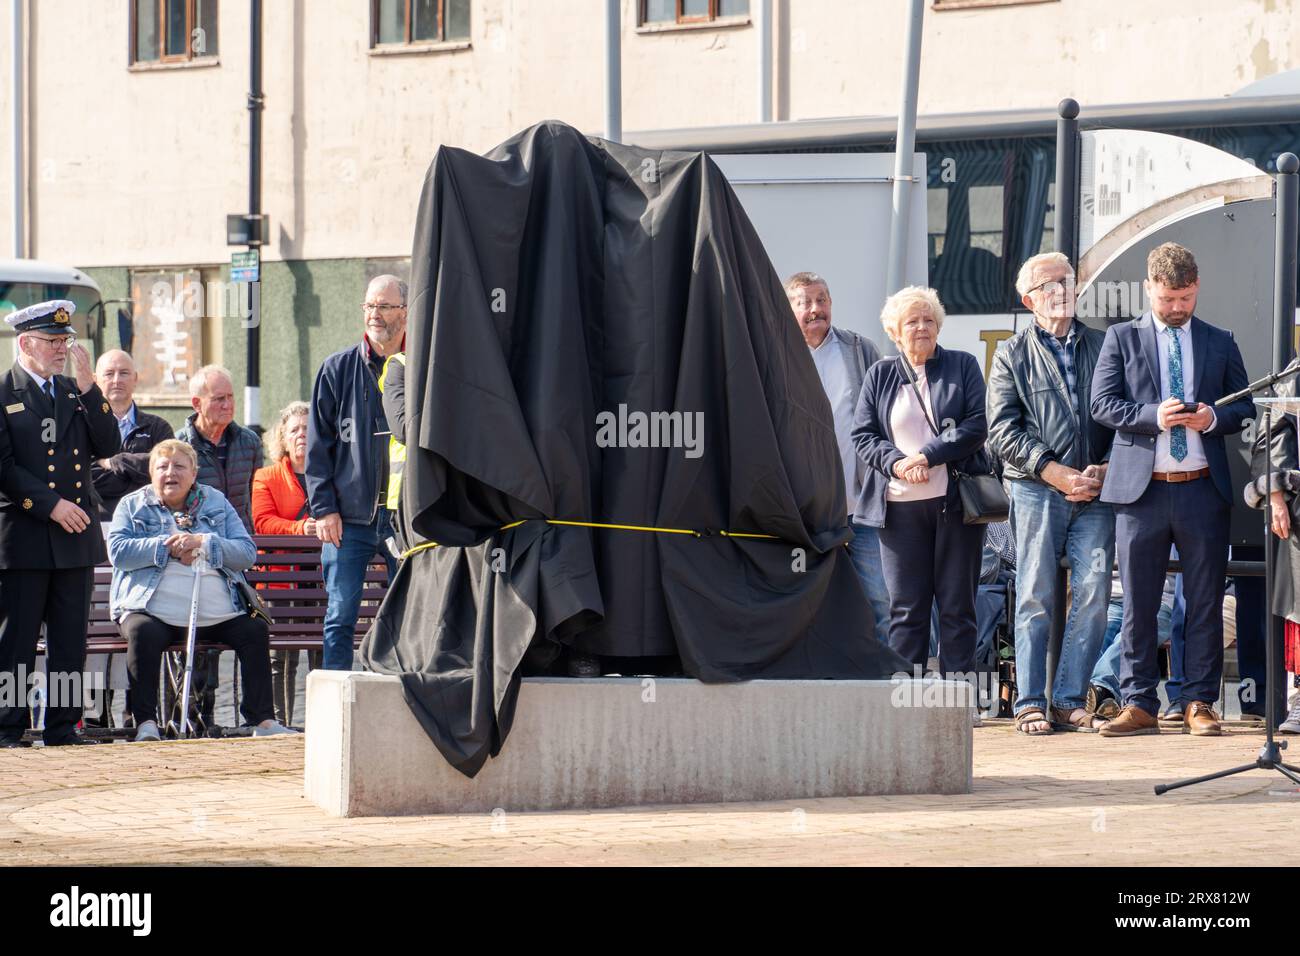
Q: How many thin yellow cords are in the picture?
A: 1